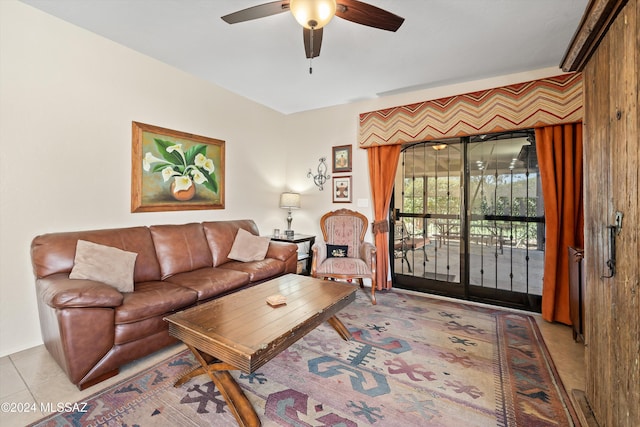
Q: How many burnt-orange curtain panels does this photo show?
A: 2